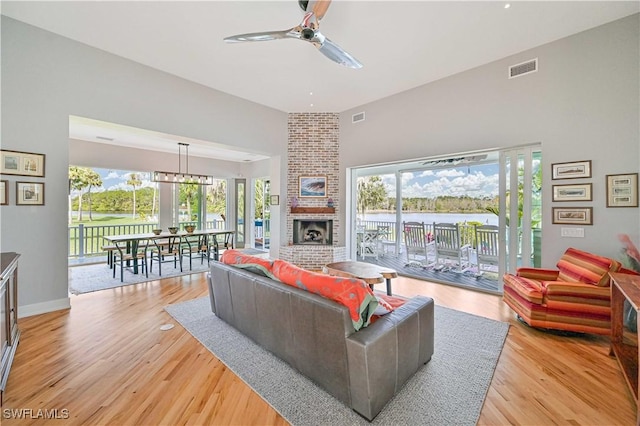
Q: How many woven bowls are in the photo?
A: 3